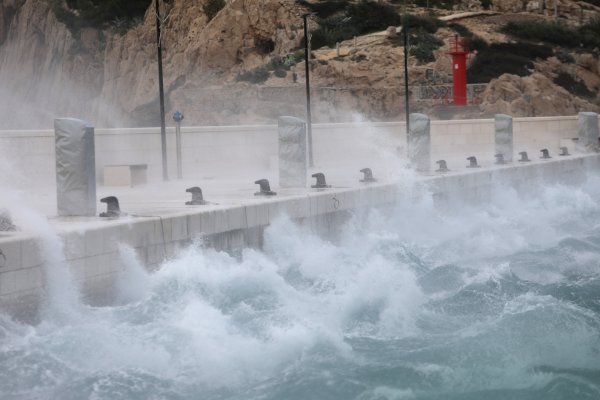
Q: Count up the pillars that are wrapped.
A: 5